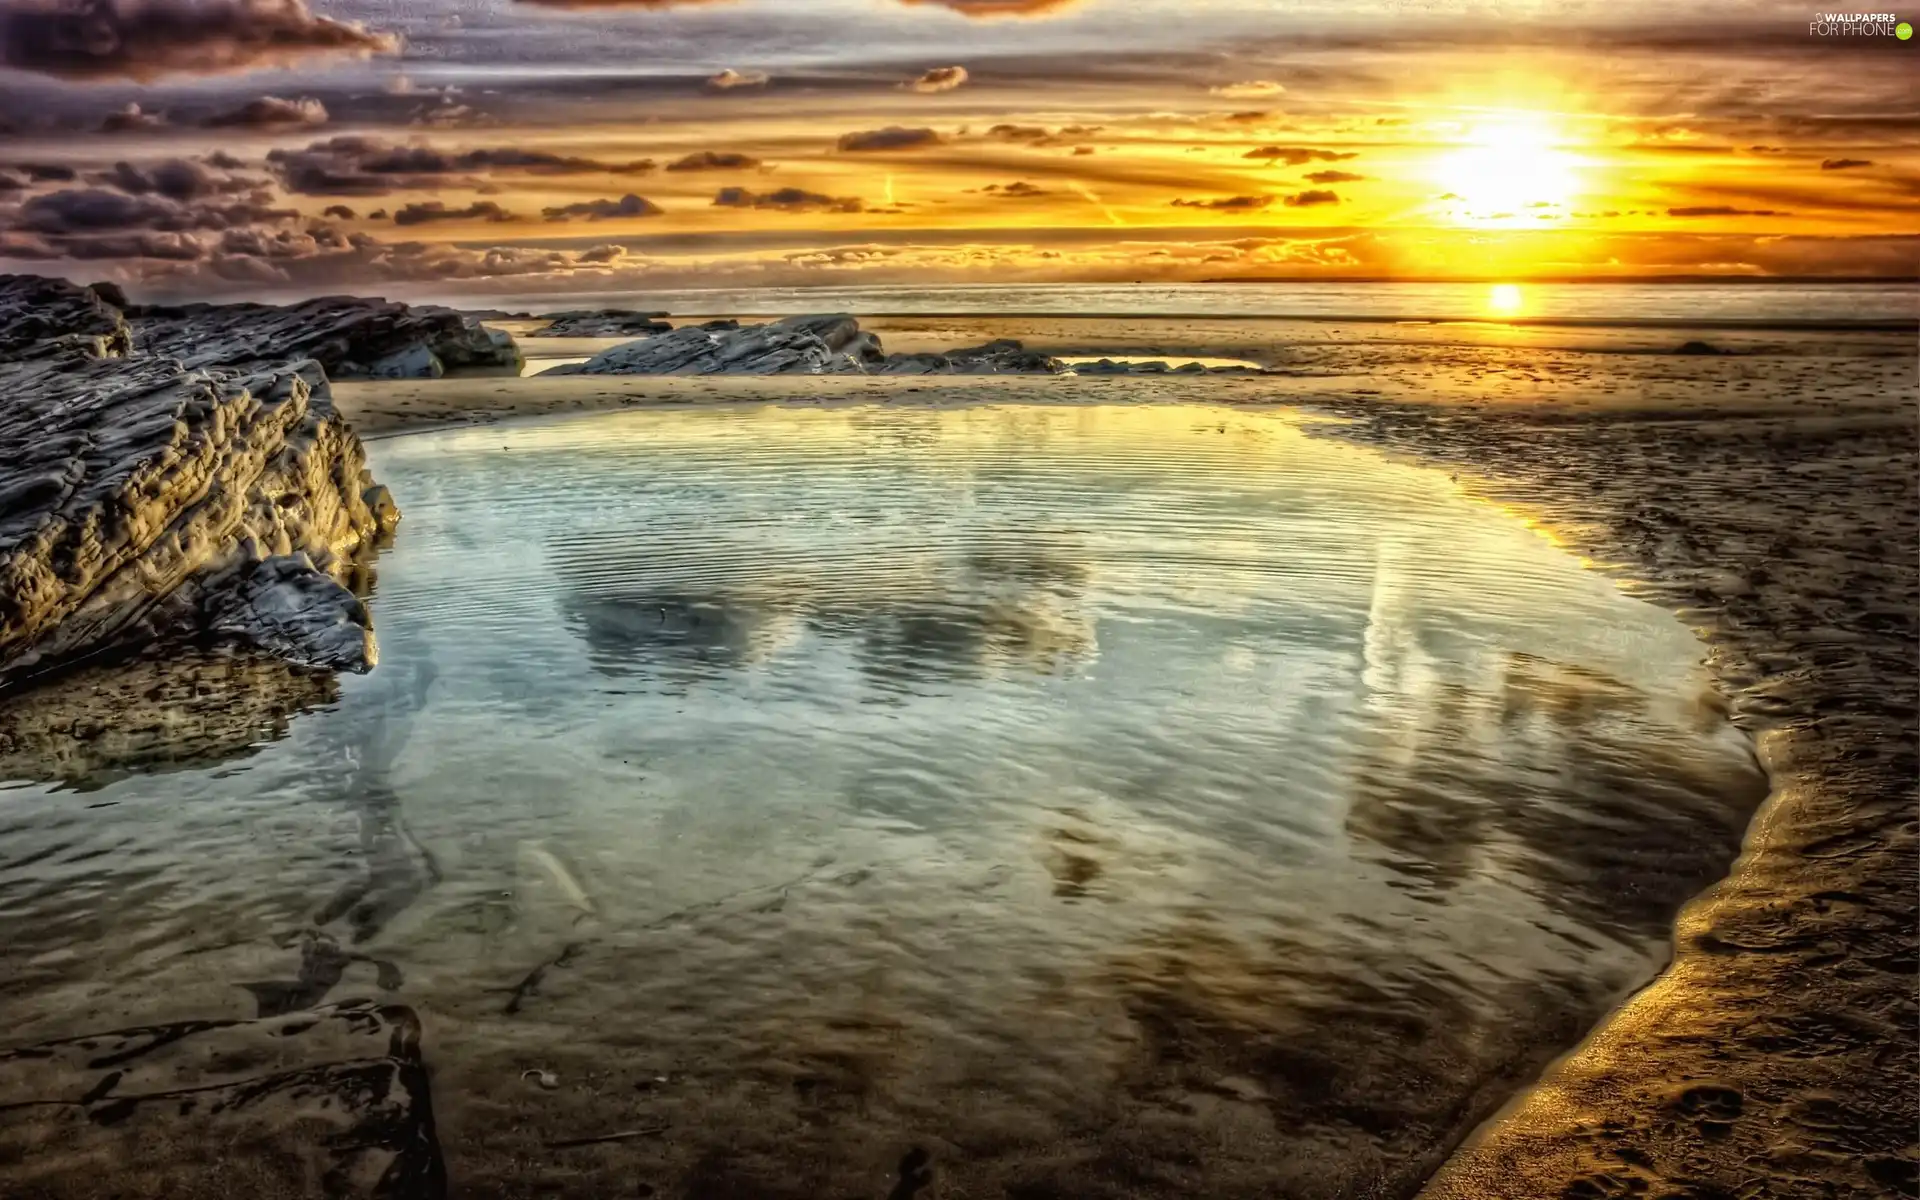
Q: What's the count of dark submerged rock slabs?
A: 1